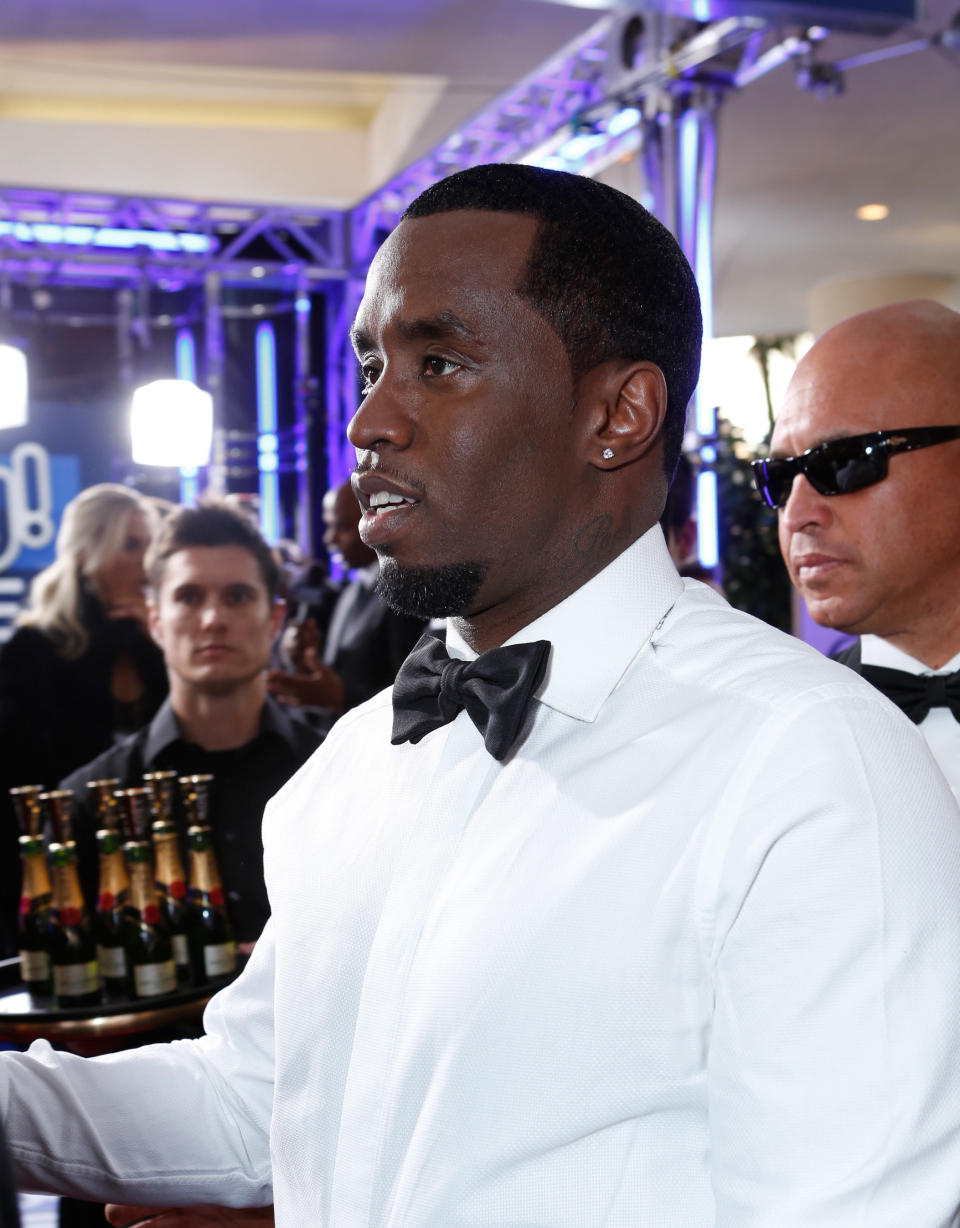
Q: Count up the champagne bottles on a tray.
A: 6